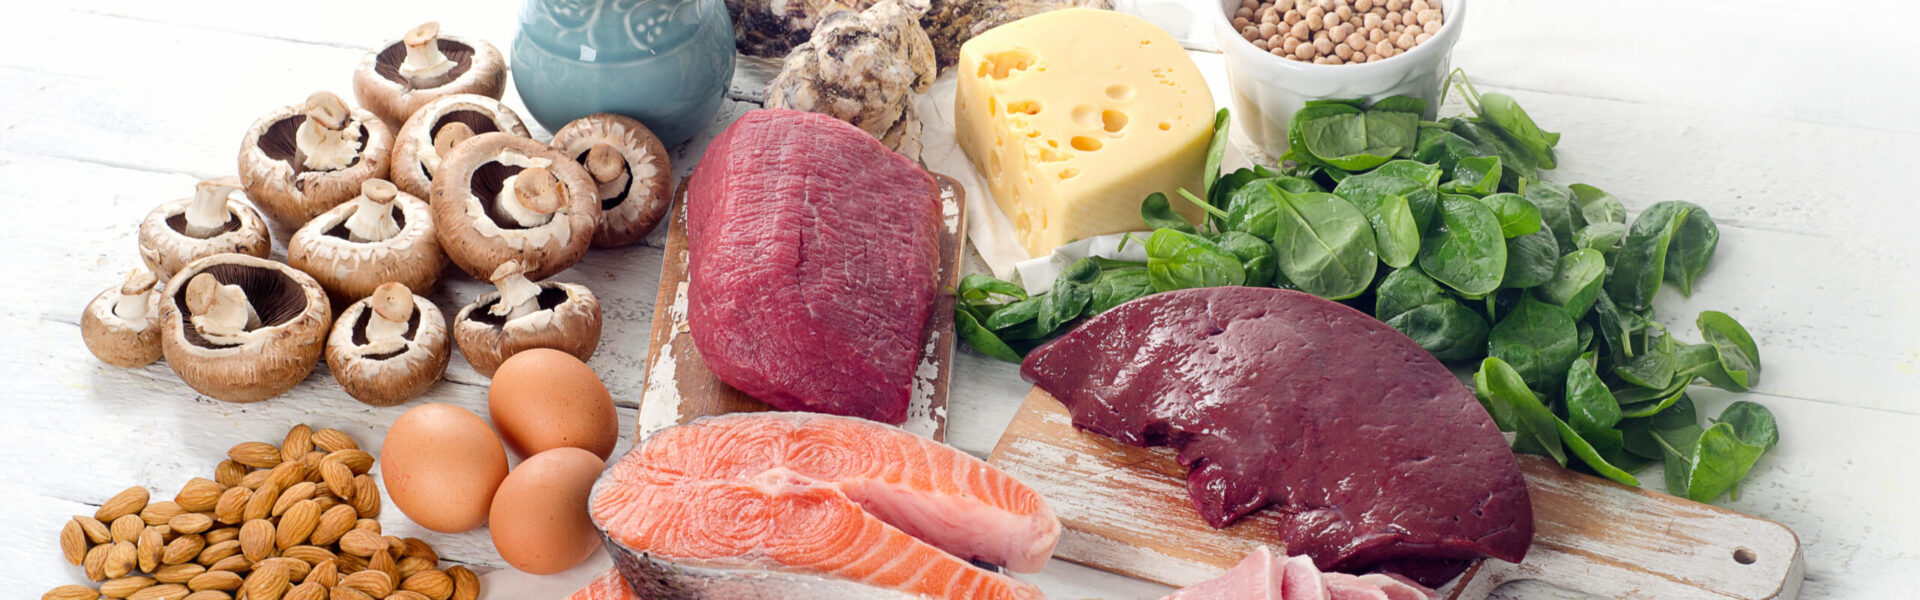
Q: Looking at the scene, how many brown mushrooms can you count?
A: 11